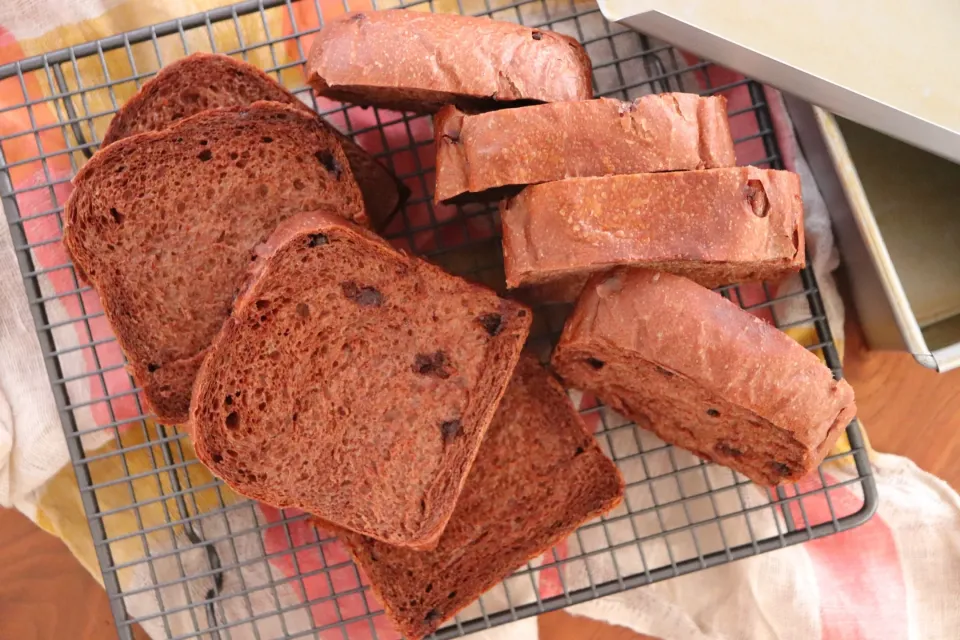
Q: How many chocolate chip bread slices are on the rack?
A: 8